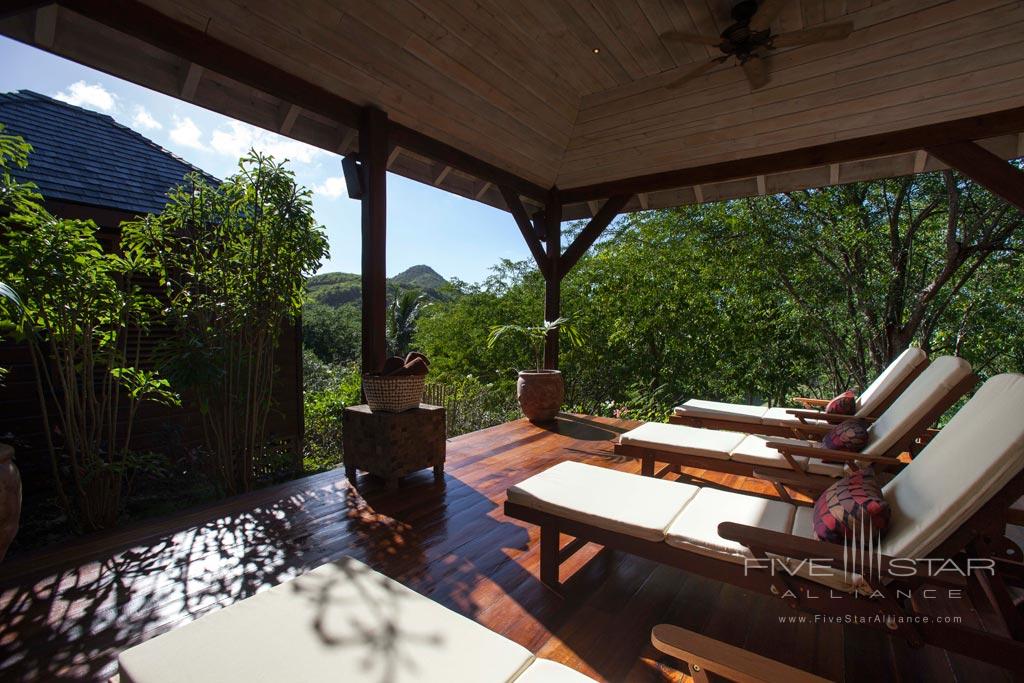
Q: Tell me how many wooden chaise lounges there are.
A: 4